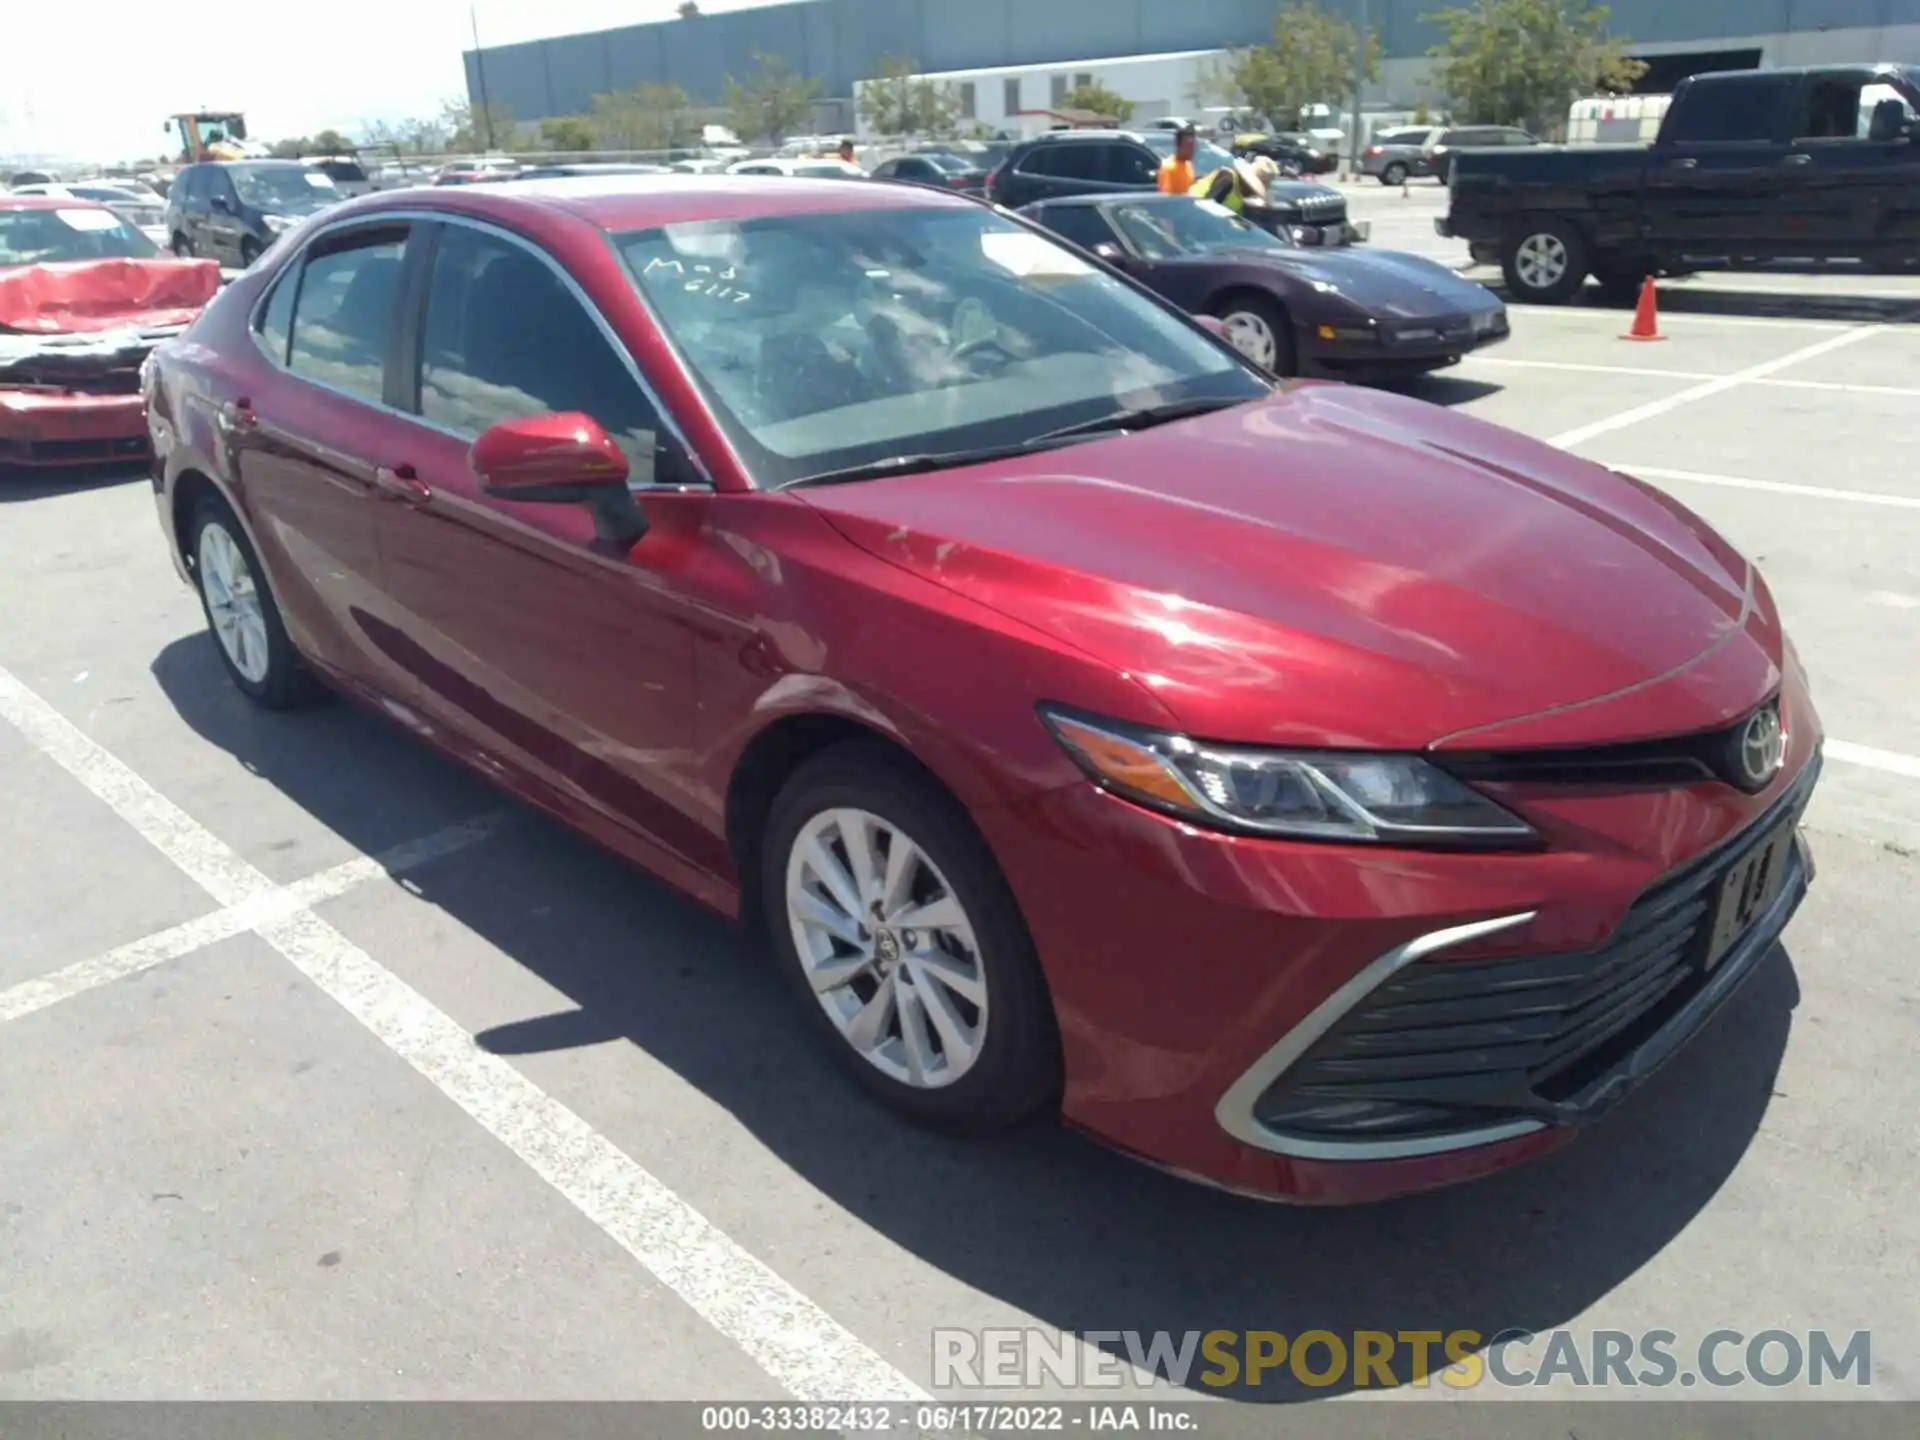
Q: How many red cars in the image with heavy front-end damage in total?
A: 1